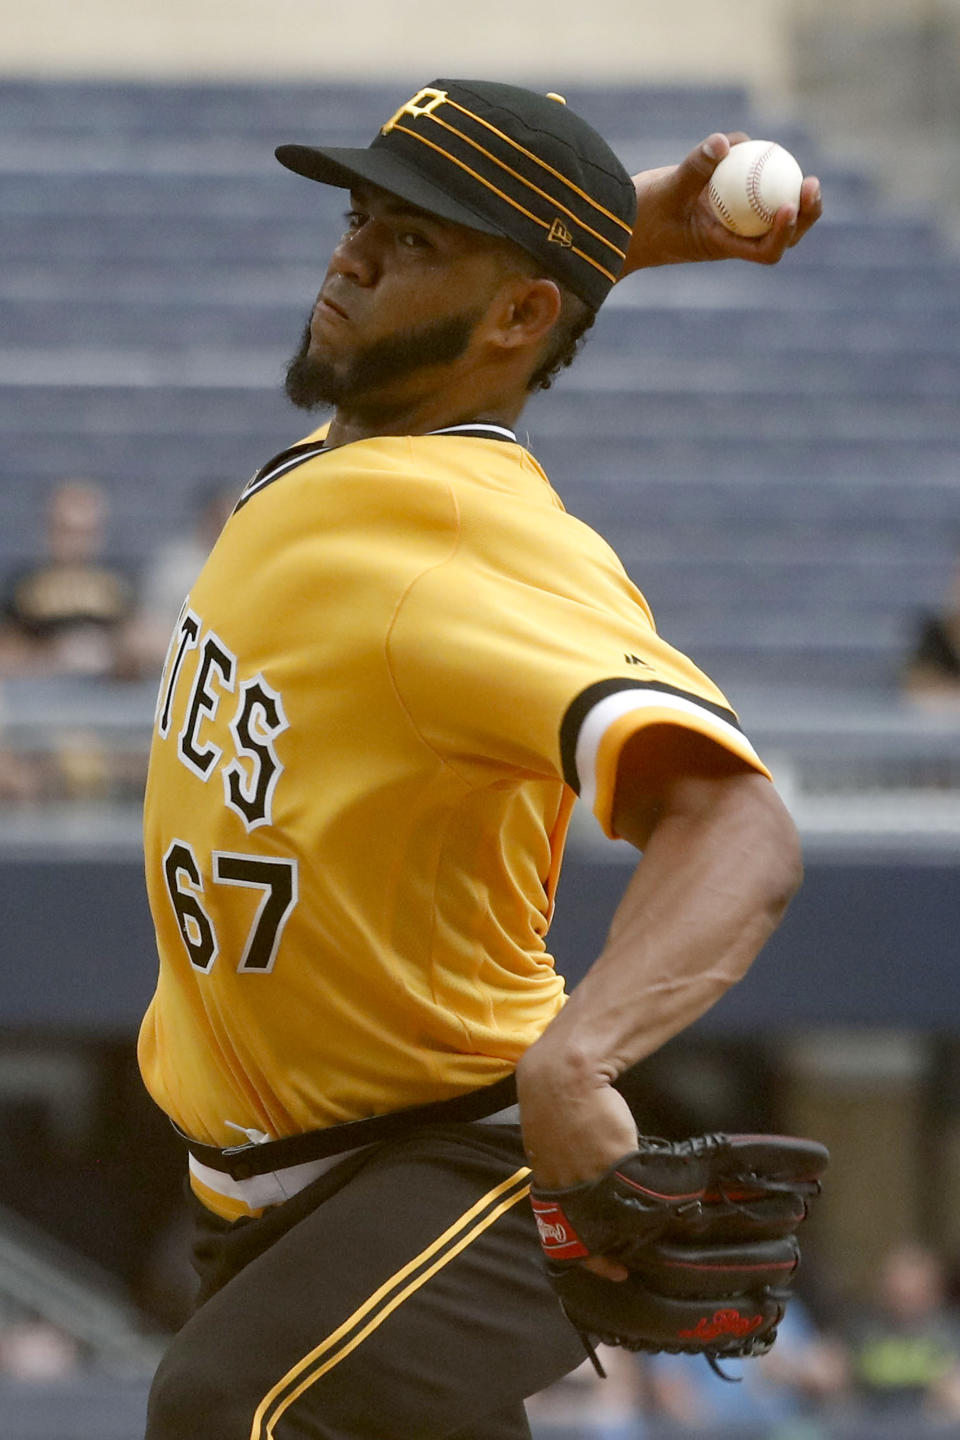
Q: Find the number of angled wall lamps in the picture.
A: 0